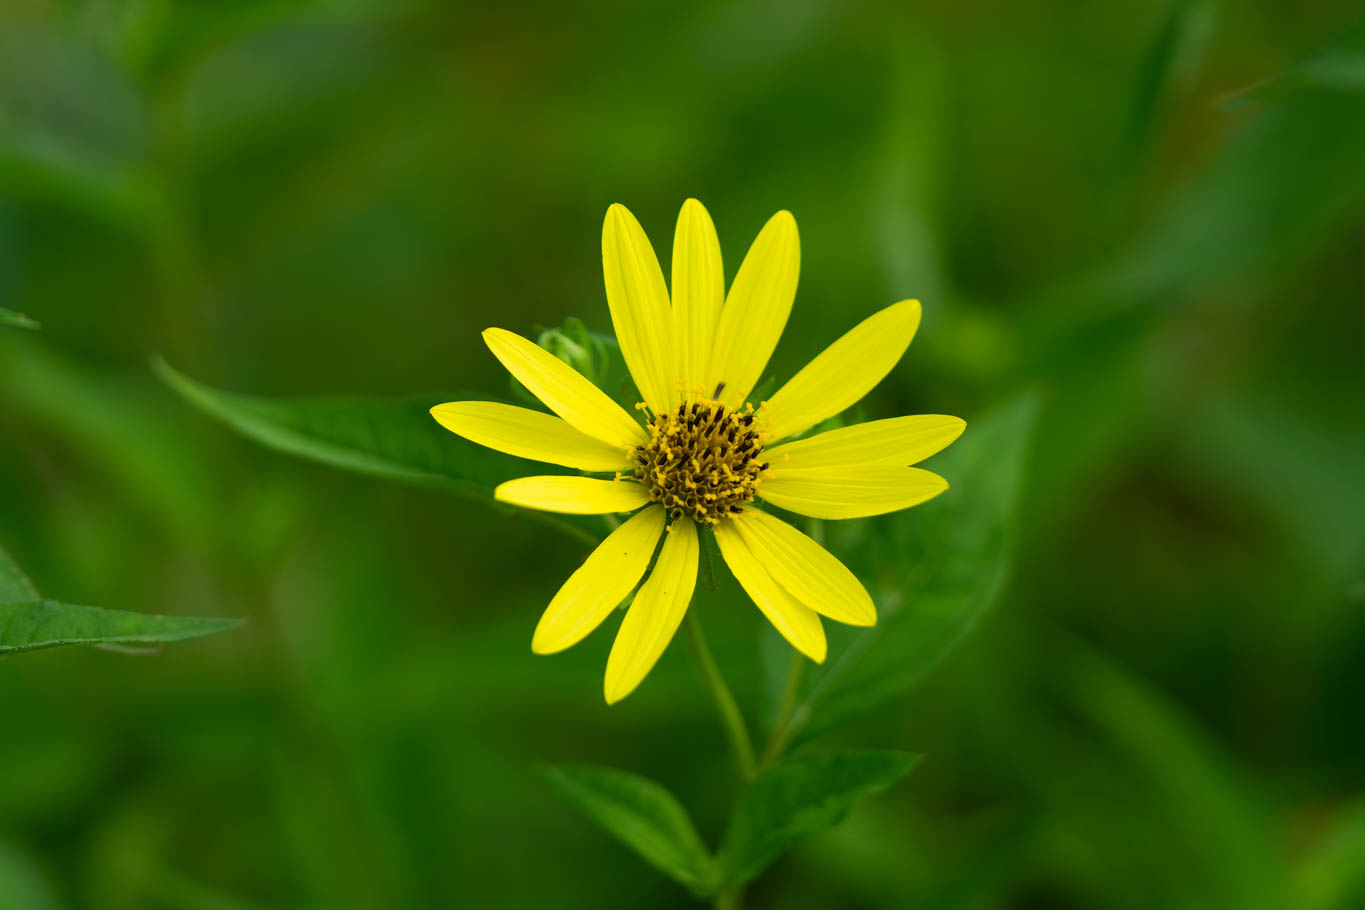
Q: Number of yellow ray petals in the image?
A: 13